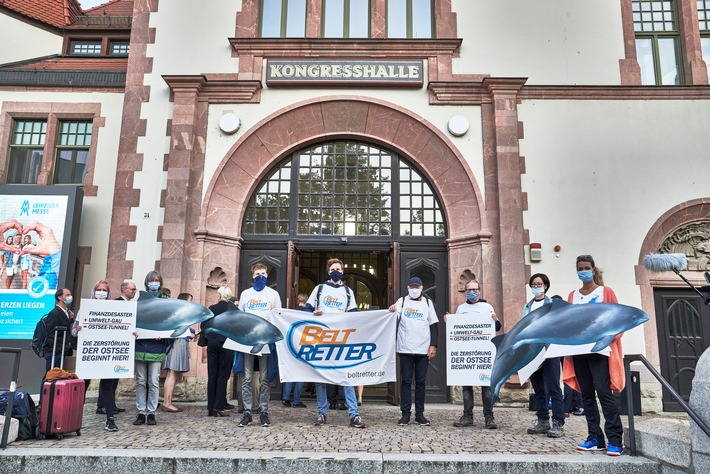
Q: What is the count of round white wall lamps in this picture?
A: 2